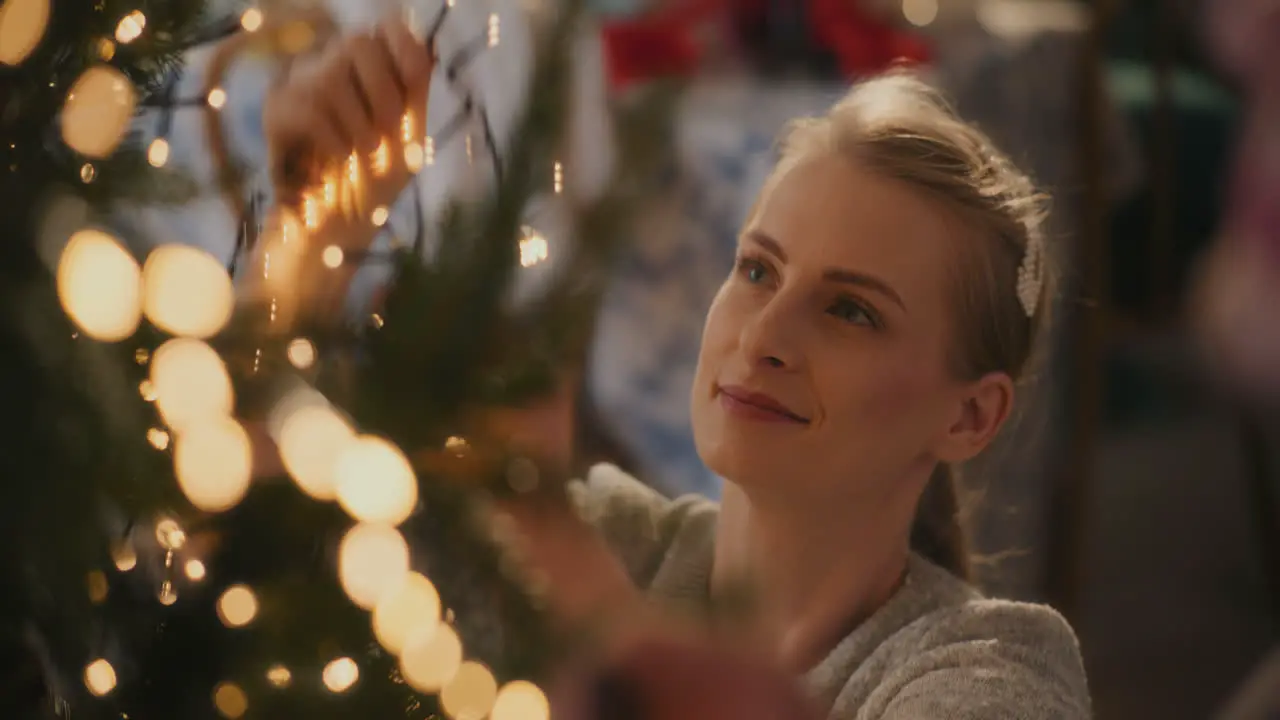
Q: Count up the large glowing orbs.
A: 13